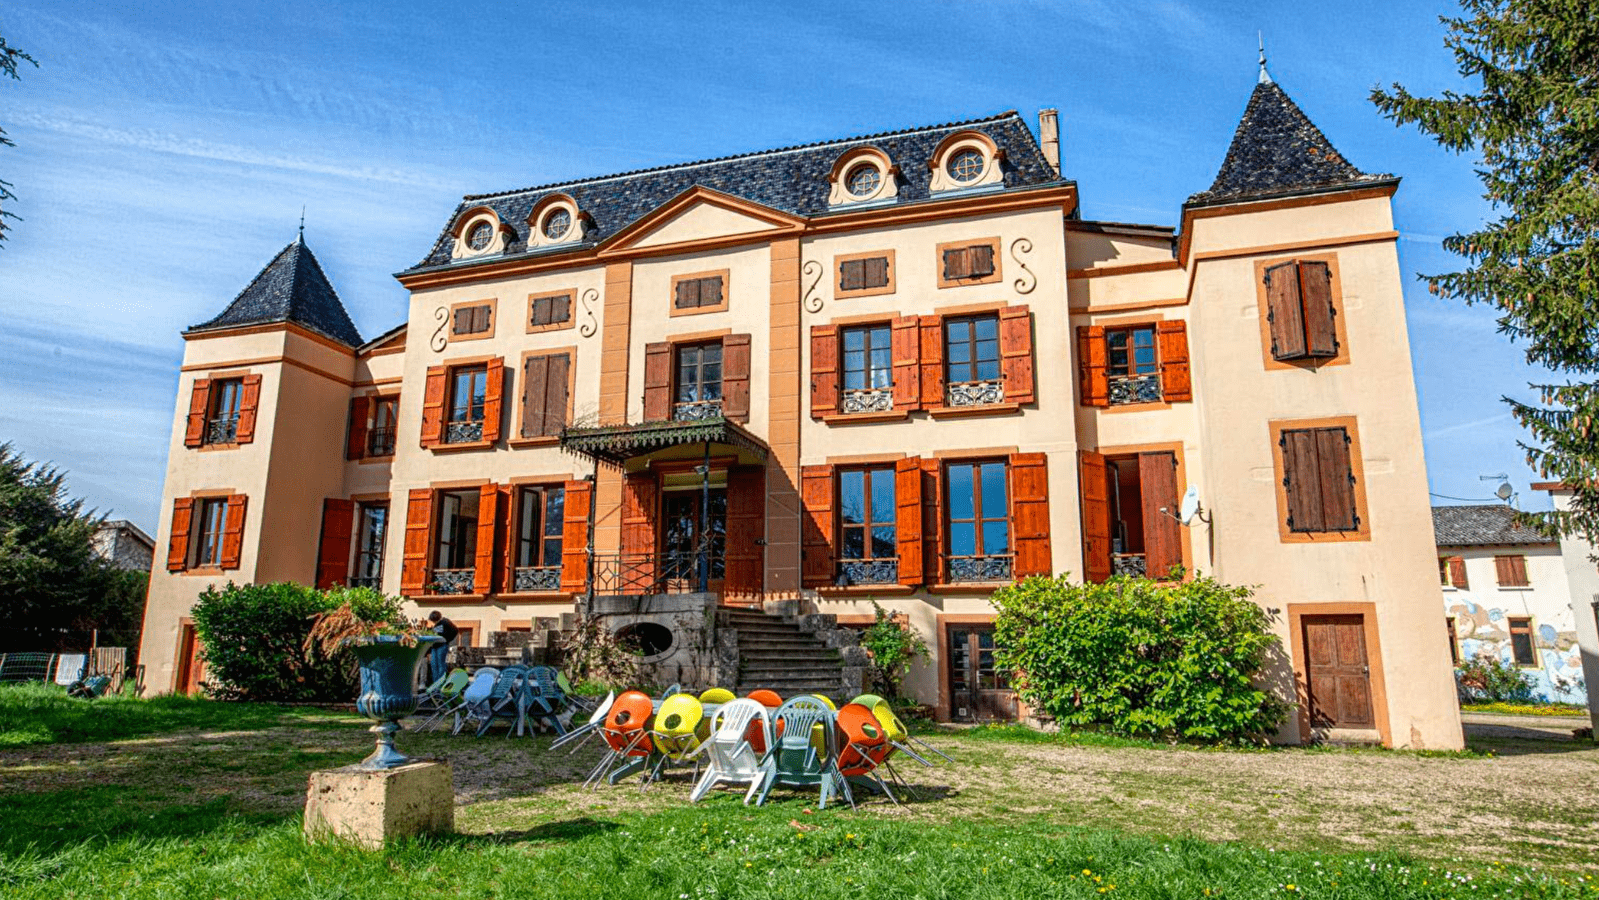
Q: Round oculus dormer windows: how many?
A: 4